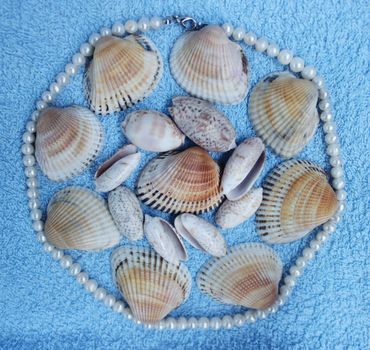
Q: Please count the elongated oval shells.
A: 8